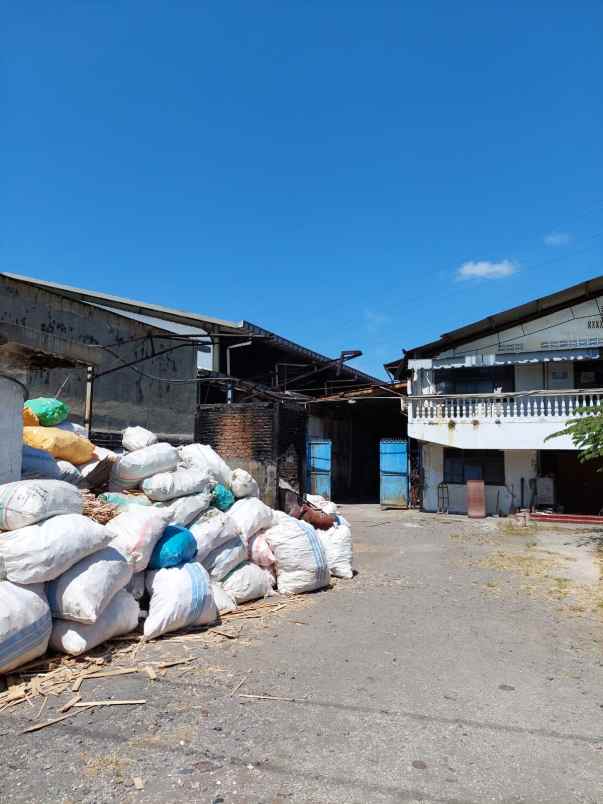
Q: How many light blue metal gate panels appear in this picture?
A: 2